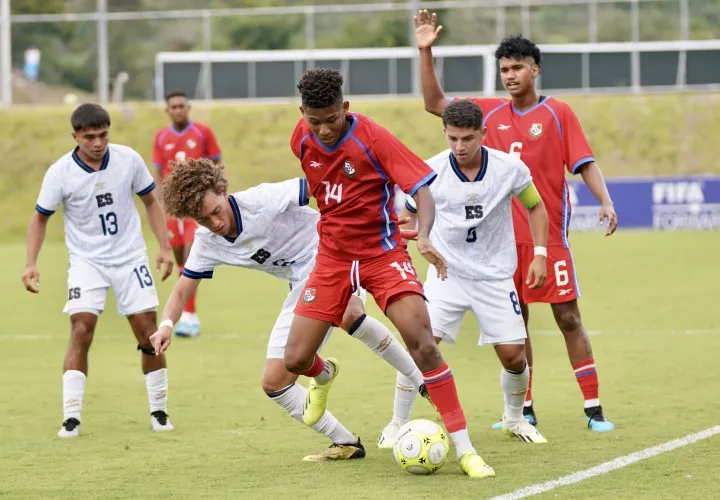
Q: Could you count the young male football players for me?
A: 6